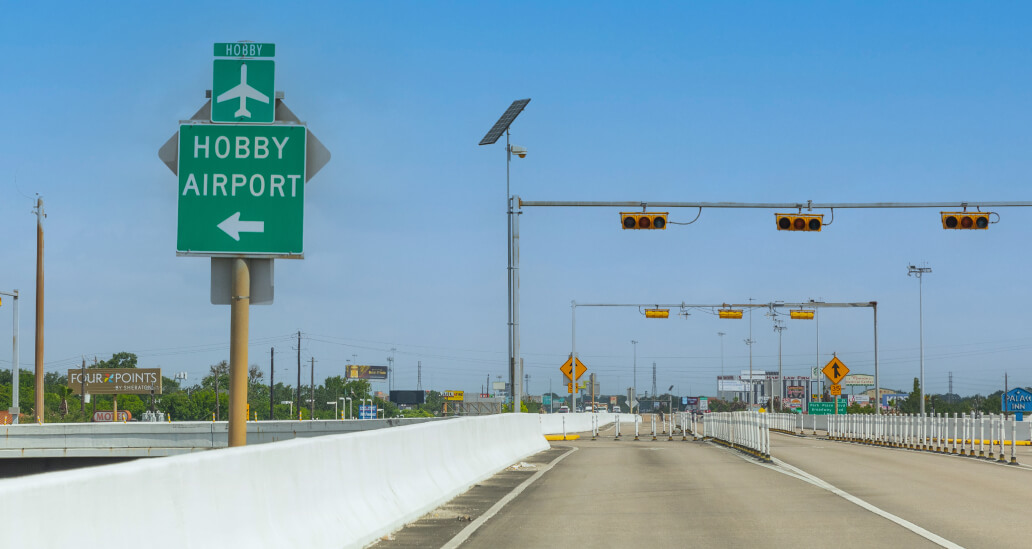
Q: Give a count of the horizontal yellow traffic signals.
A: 6